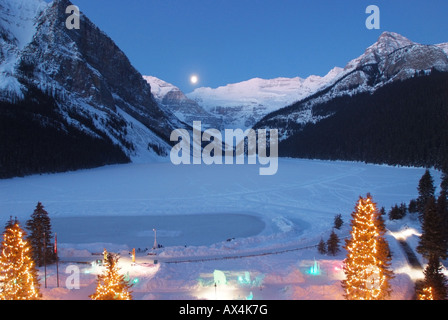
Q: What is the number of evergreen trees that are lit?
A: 4